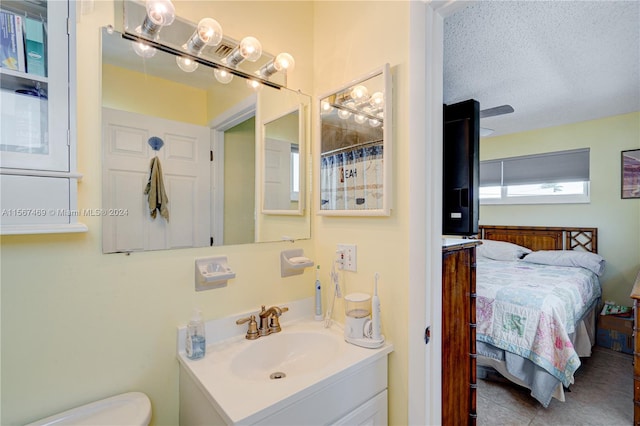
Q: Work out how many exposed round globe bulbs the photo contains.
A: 4